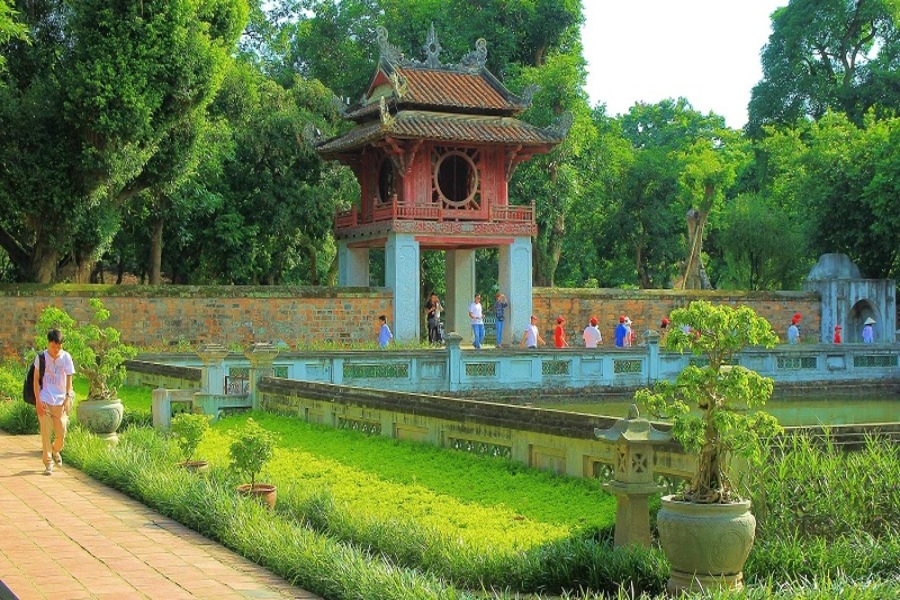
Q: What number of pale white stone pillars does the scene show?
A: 4